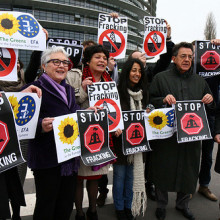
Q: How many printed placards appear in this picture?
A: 15